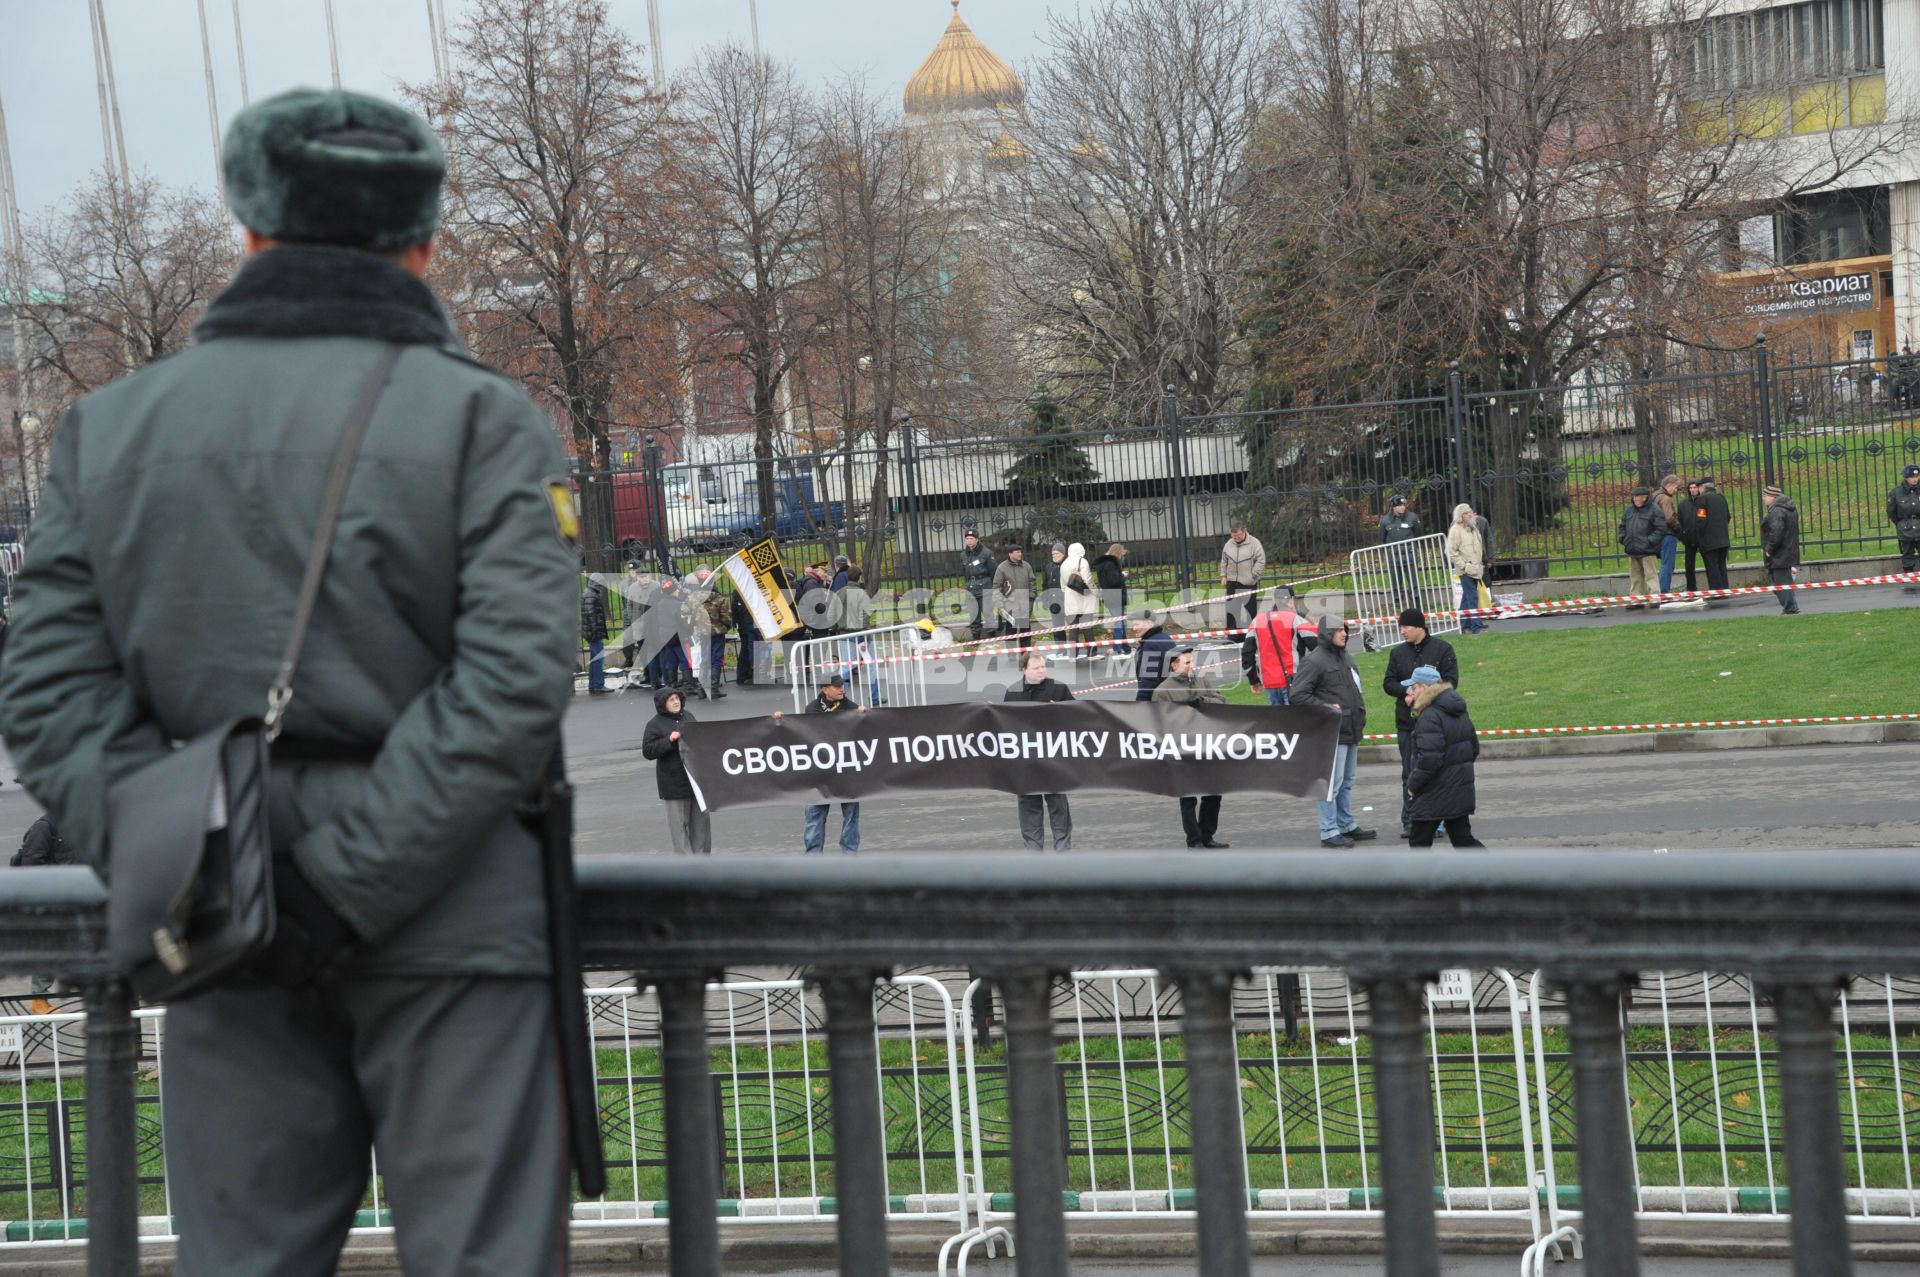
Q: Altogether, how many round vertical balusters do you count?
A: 8